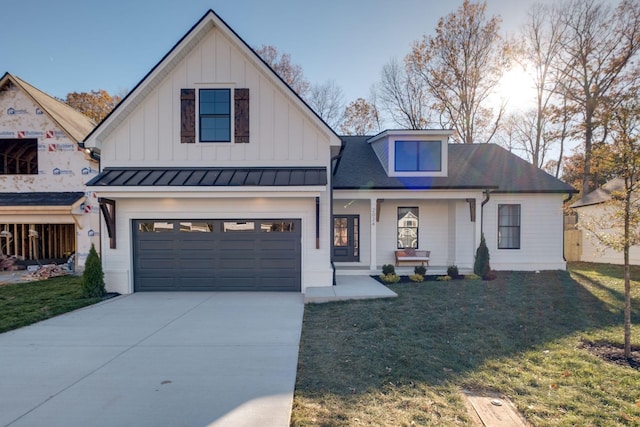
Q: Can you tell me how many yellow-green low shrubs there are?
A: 4